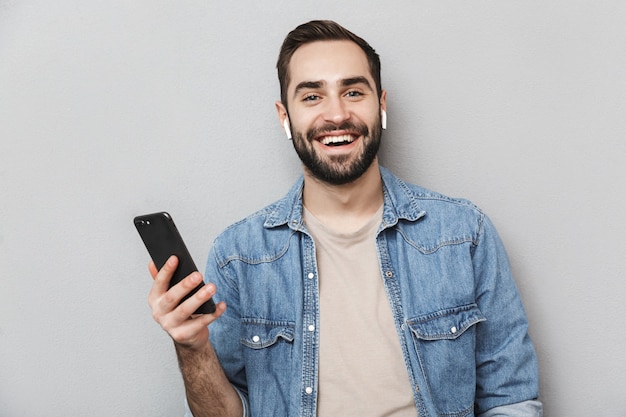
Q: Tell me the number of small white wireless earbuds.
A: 2